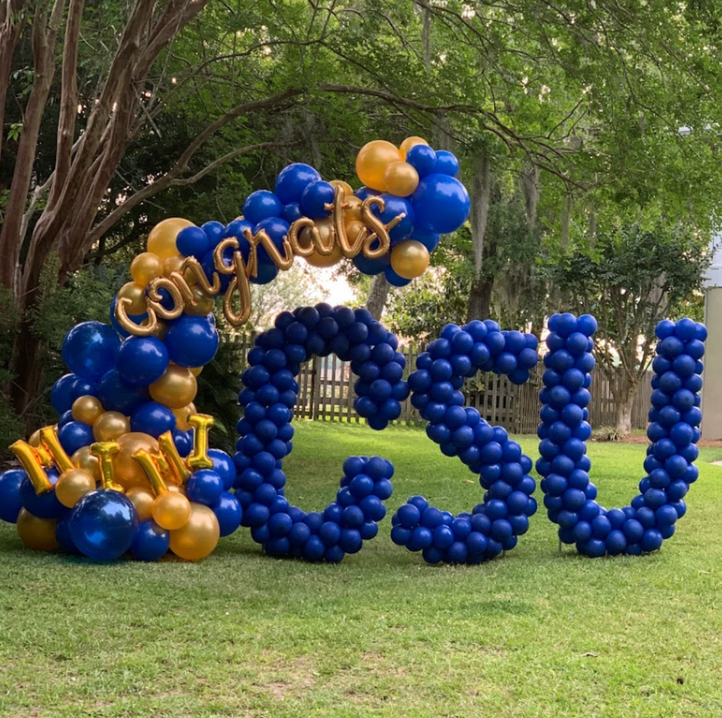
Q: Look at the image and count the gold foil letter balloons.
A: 12